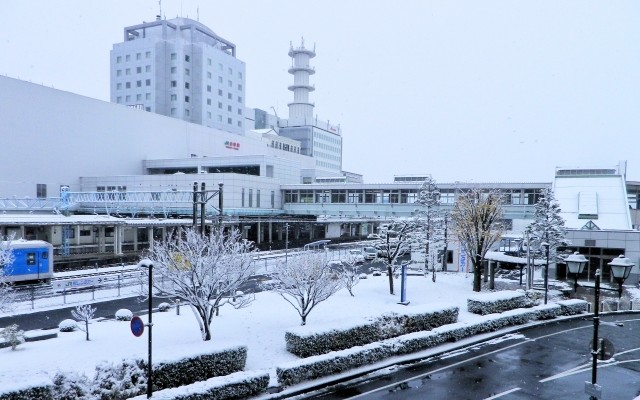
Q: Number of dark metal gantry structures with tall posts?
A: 1